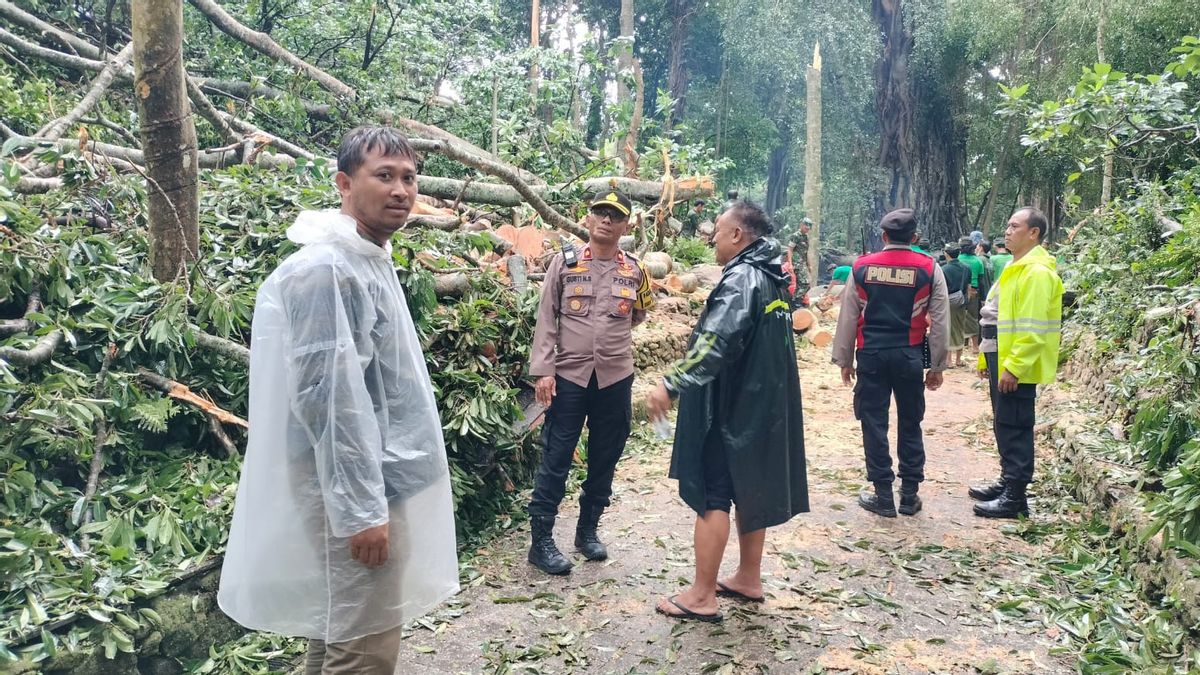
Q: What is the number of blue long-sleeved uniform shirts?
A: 0